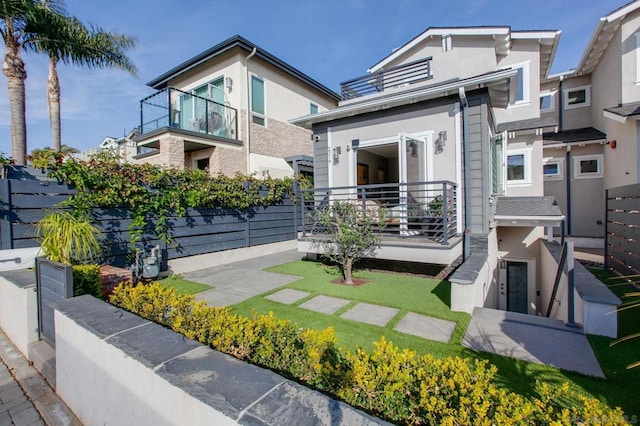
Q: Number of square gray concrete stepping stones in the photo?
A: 4